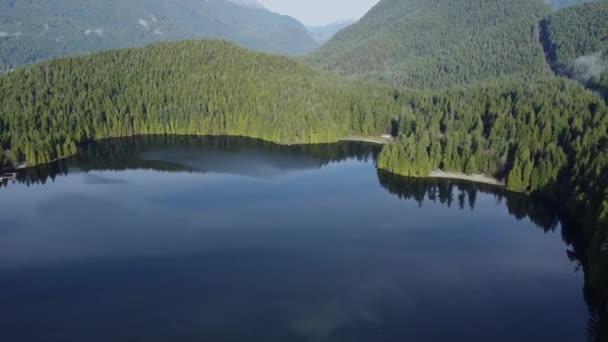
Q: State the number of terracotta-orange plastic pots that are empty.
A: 0